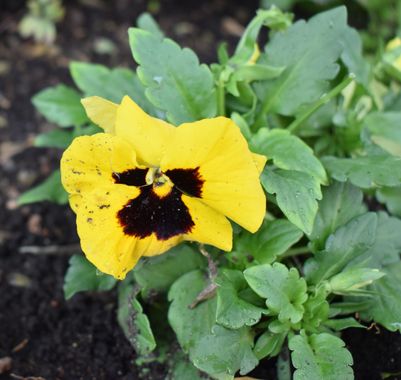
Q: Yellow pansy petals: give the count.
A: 5